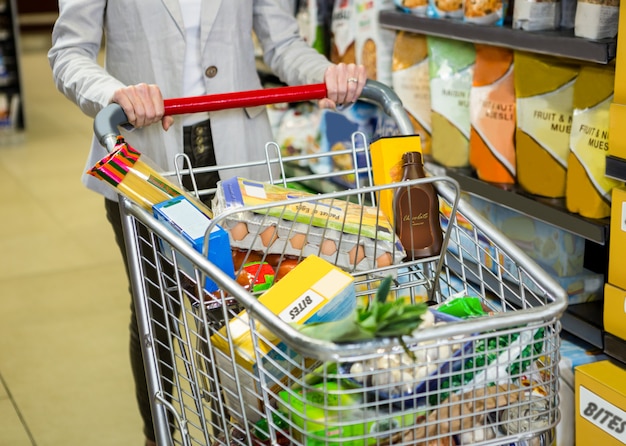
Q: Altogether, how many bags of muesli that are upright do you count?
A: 5